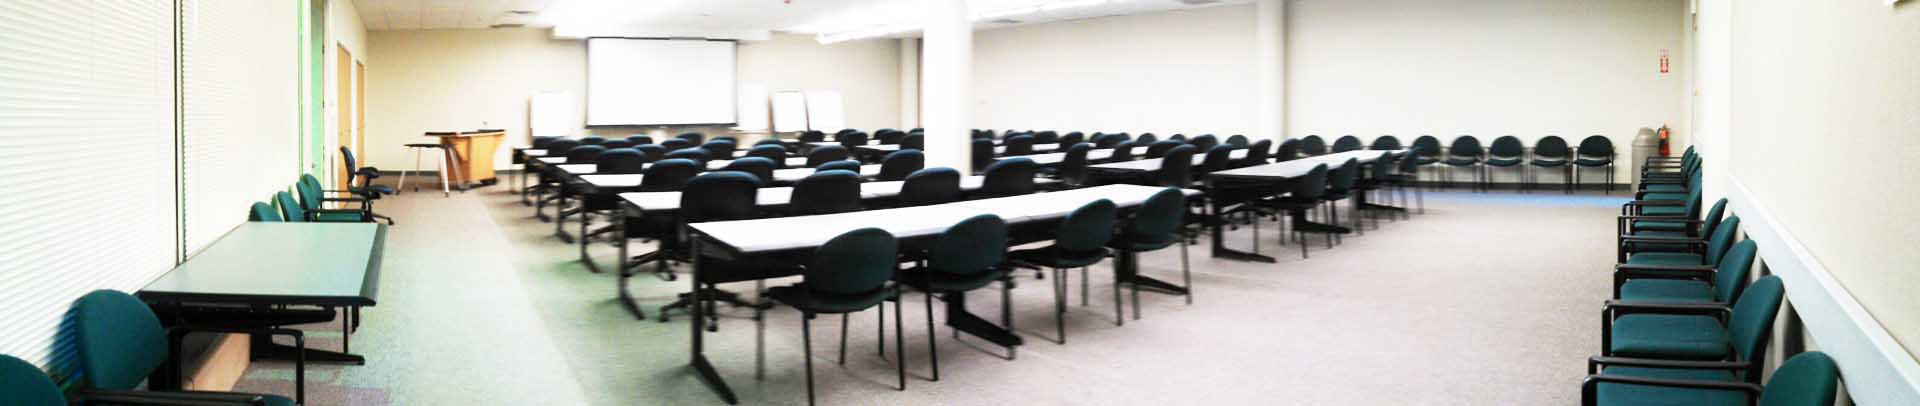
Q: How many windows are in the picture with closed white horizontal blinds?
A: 2